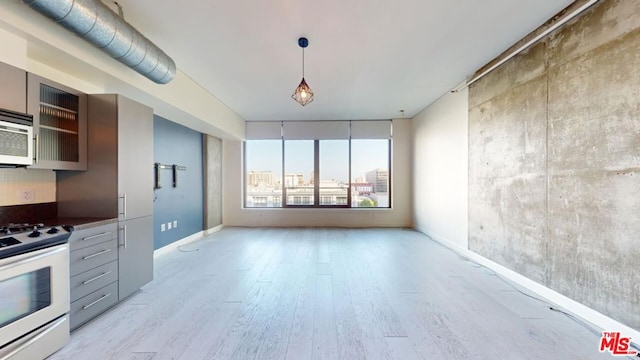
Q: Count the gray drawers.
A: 4